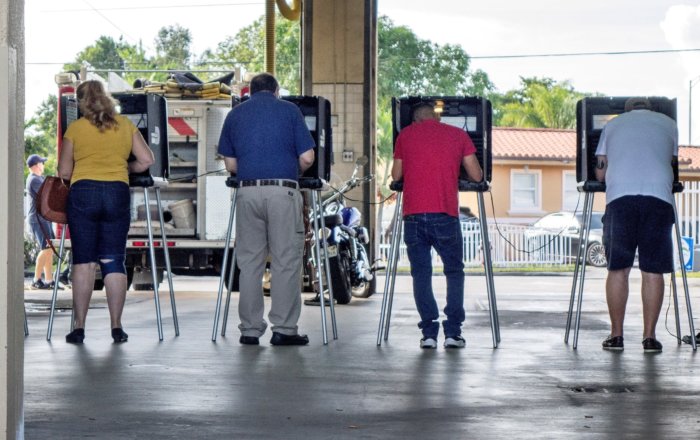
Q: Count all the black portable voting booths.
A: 4